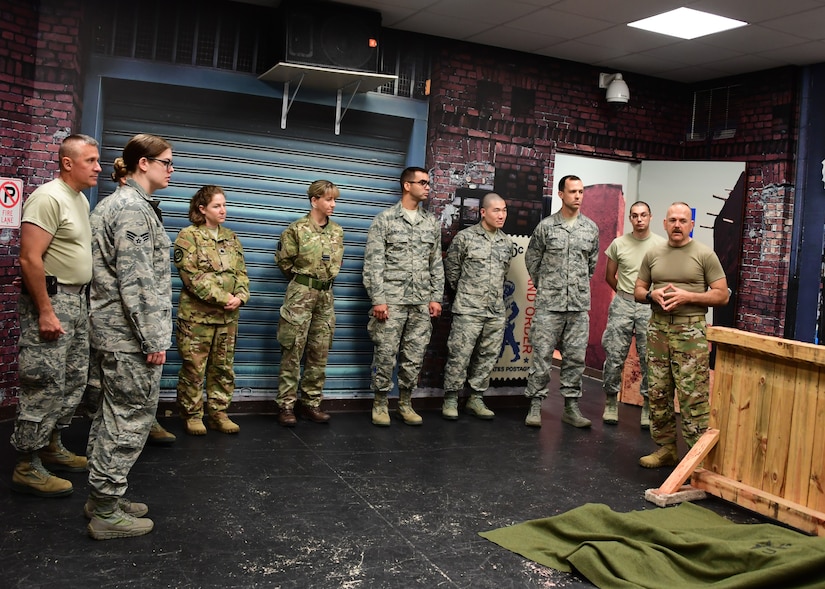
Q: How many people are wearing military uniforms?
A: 10